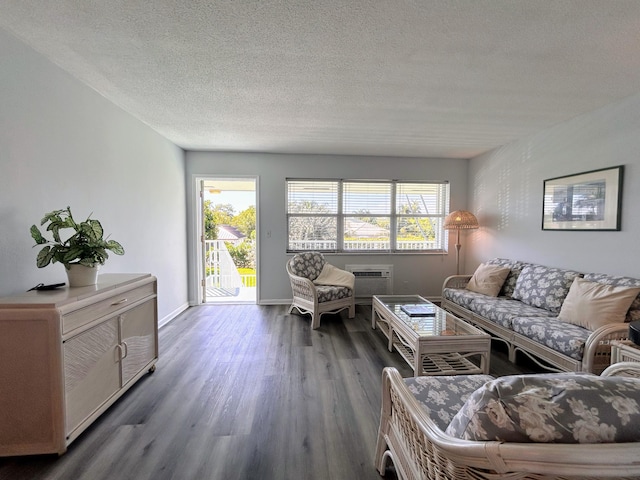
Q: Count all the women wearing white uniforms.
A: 0